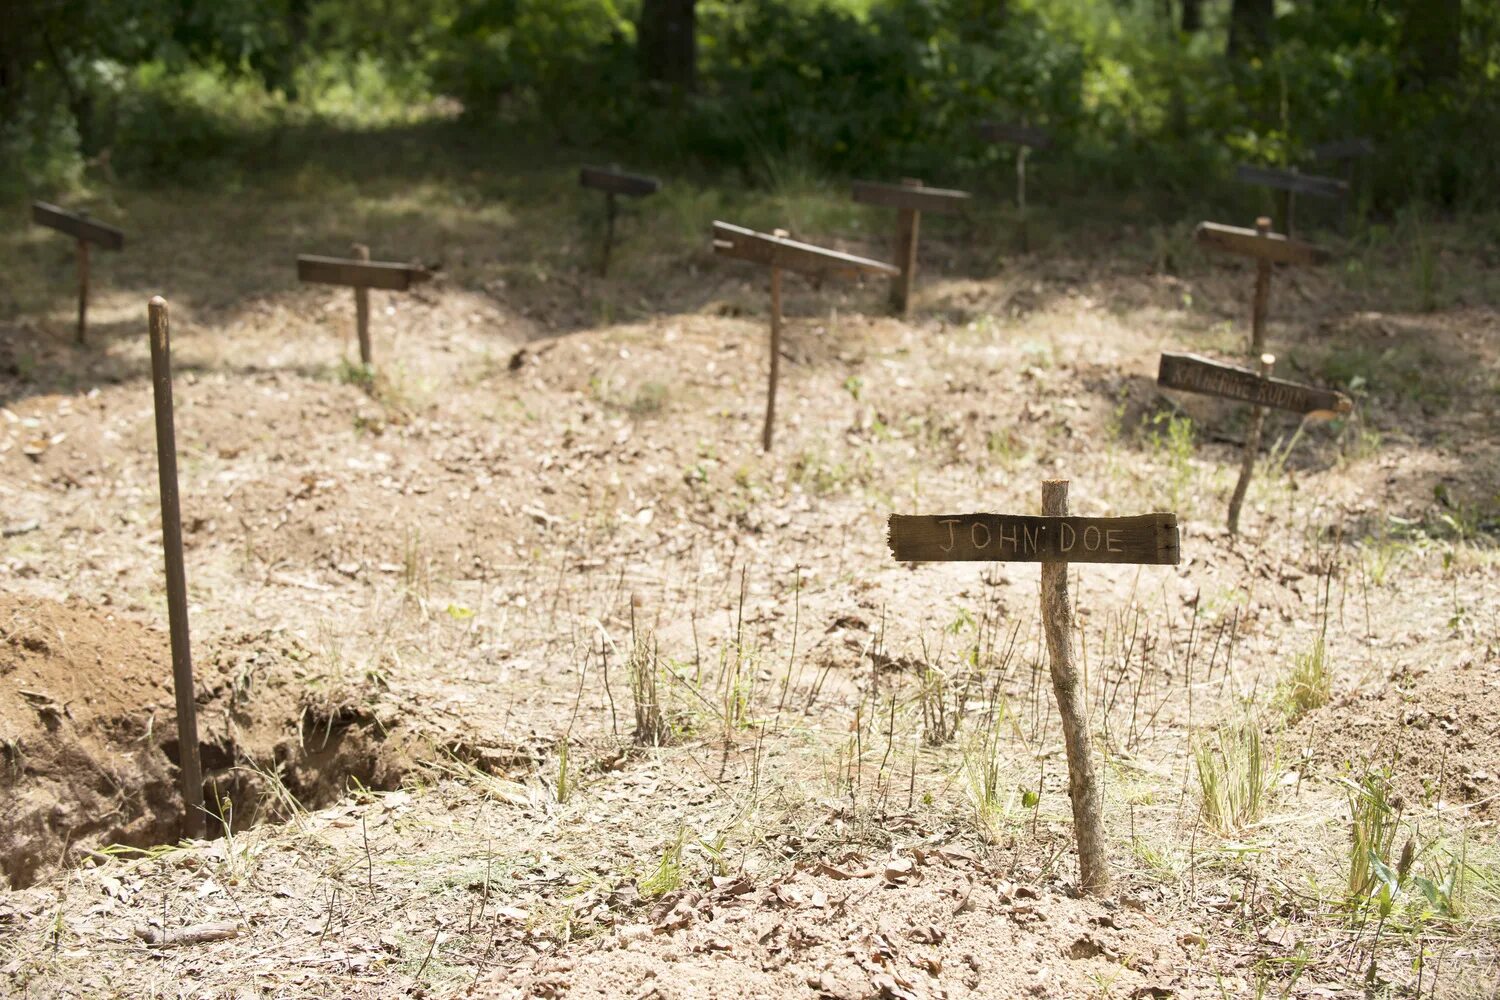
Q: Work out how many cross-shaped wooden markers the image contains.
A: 11